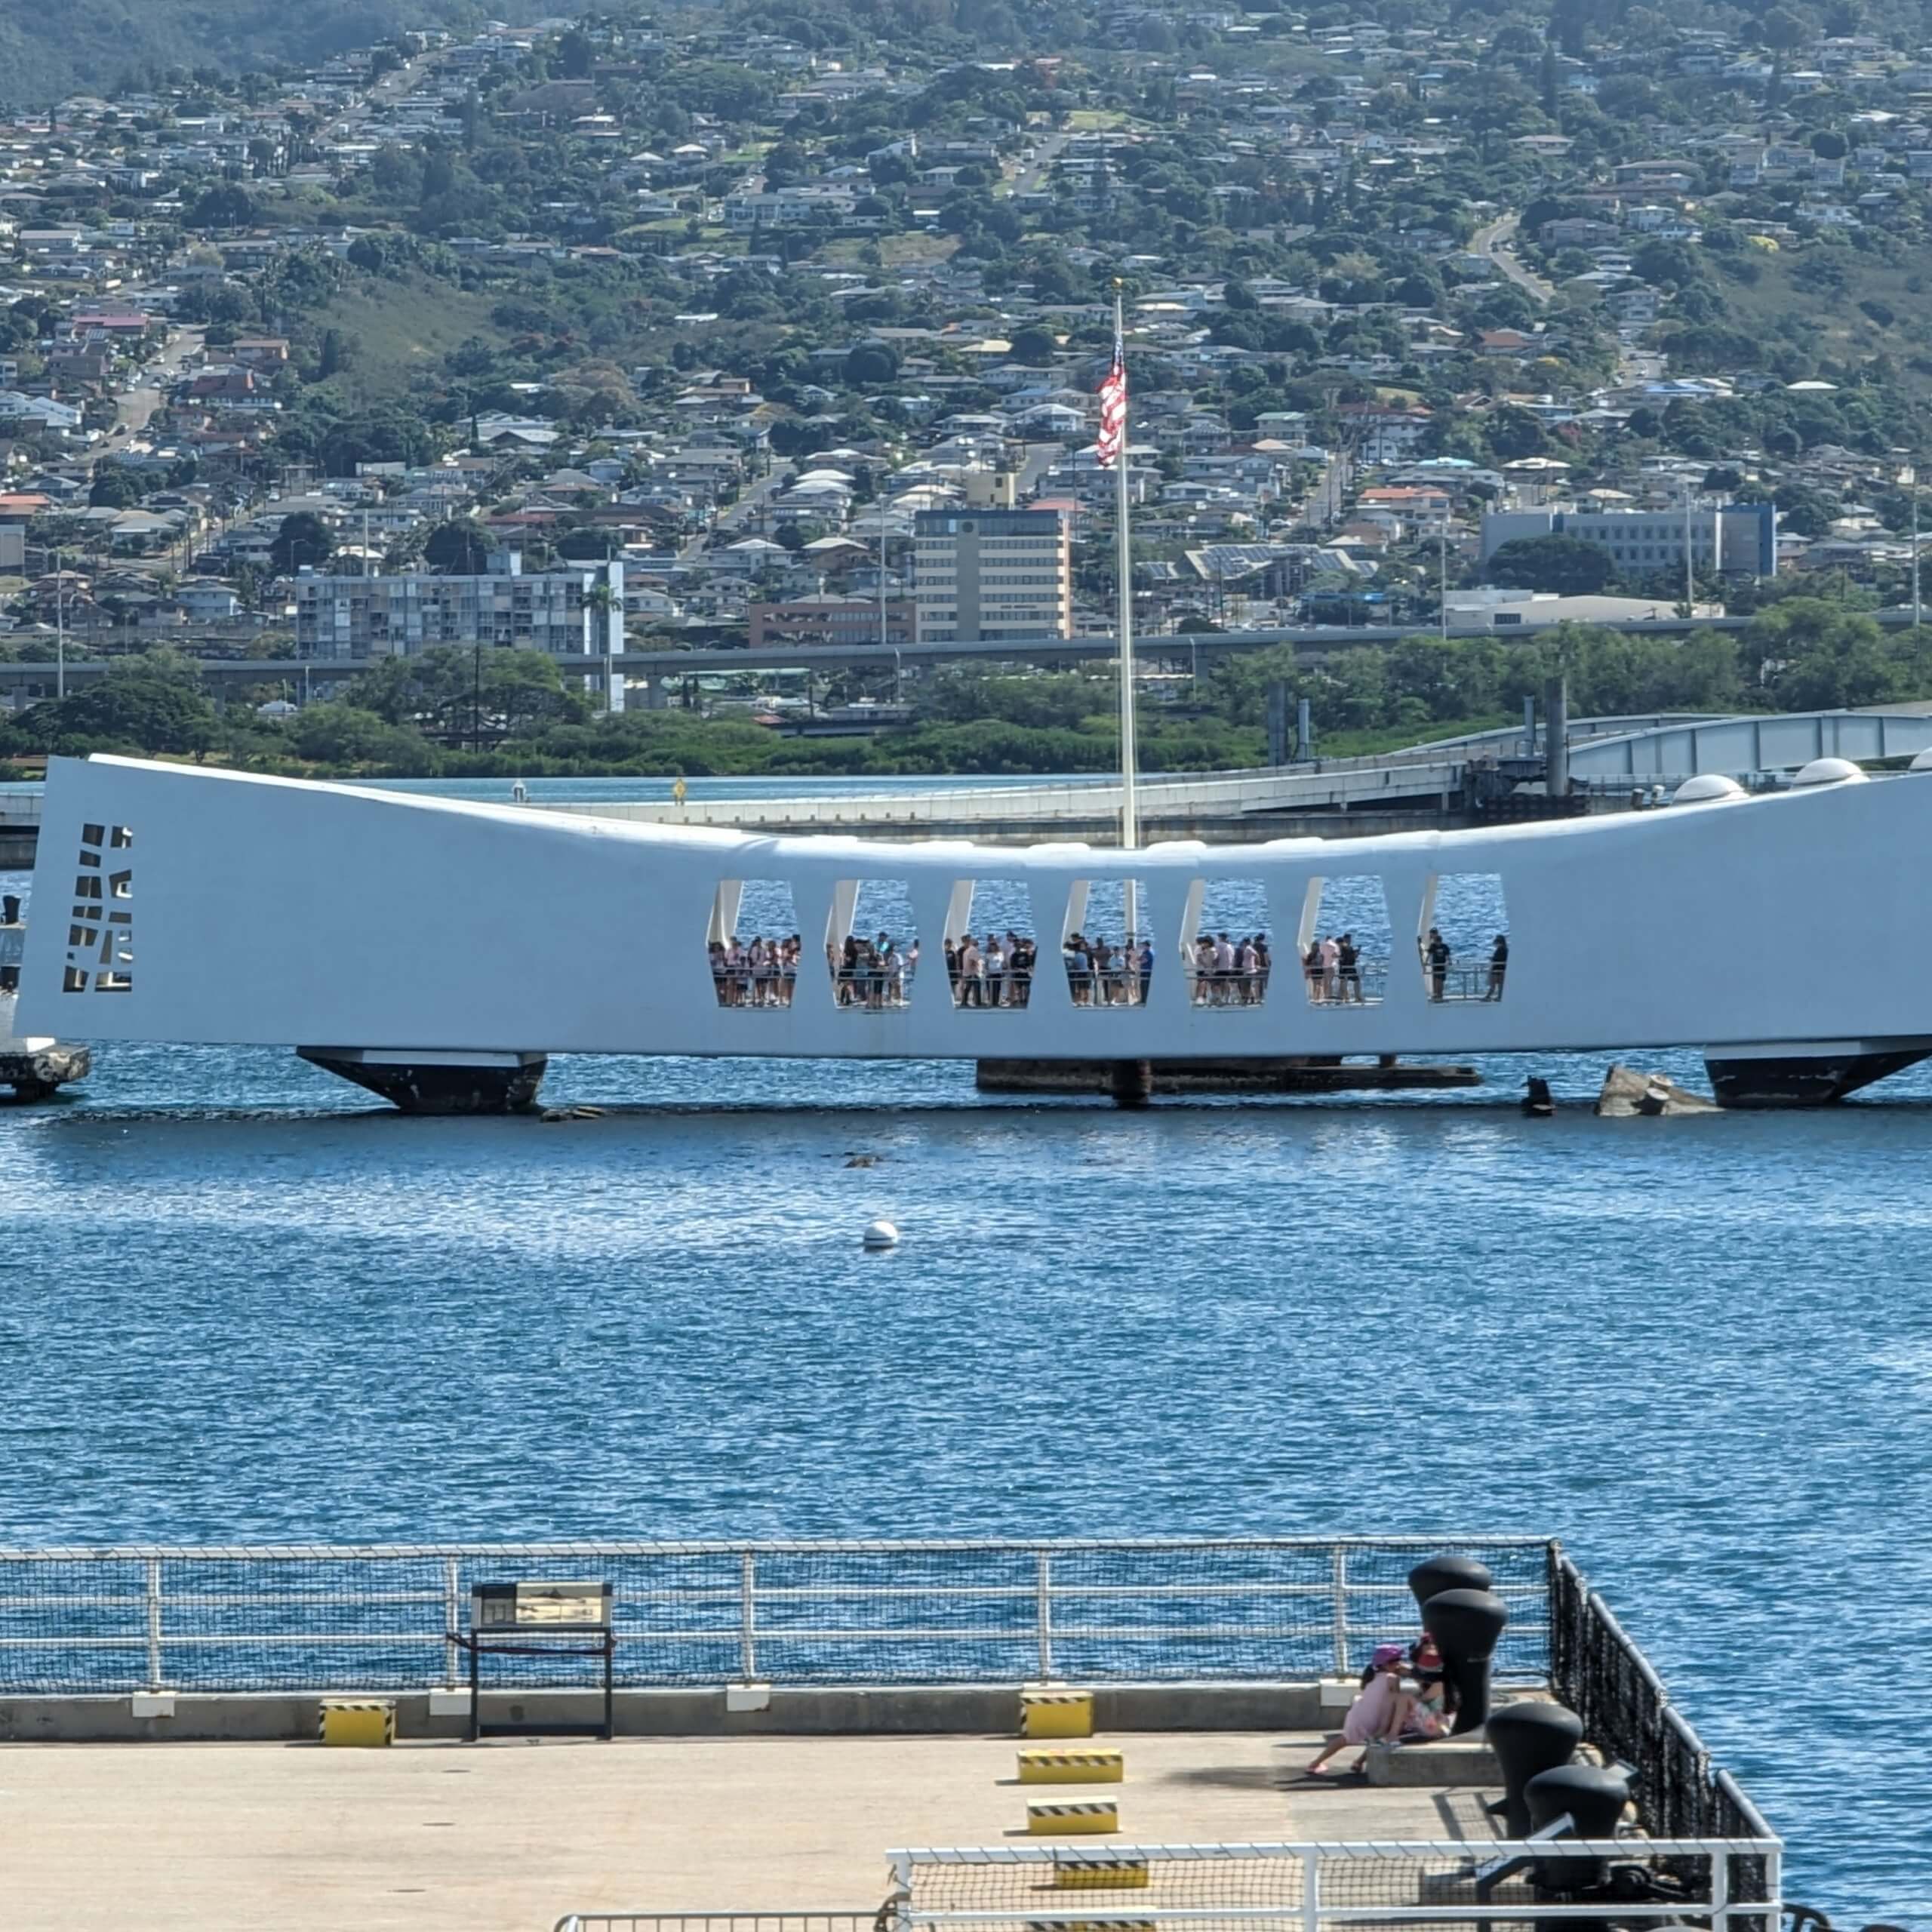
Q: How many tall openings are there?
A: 7